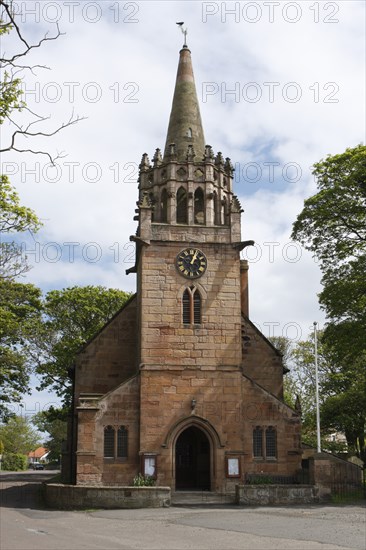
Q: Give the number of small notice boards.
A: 2